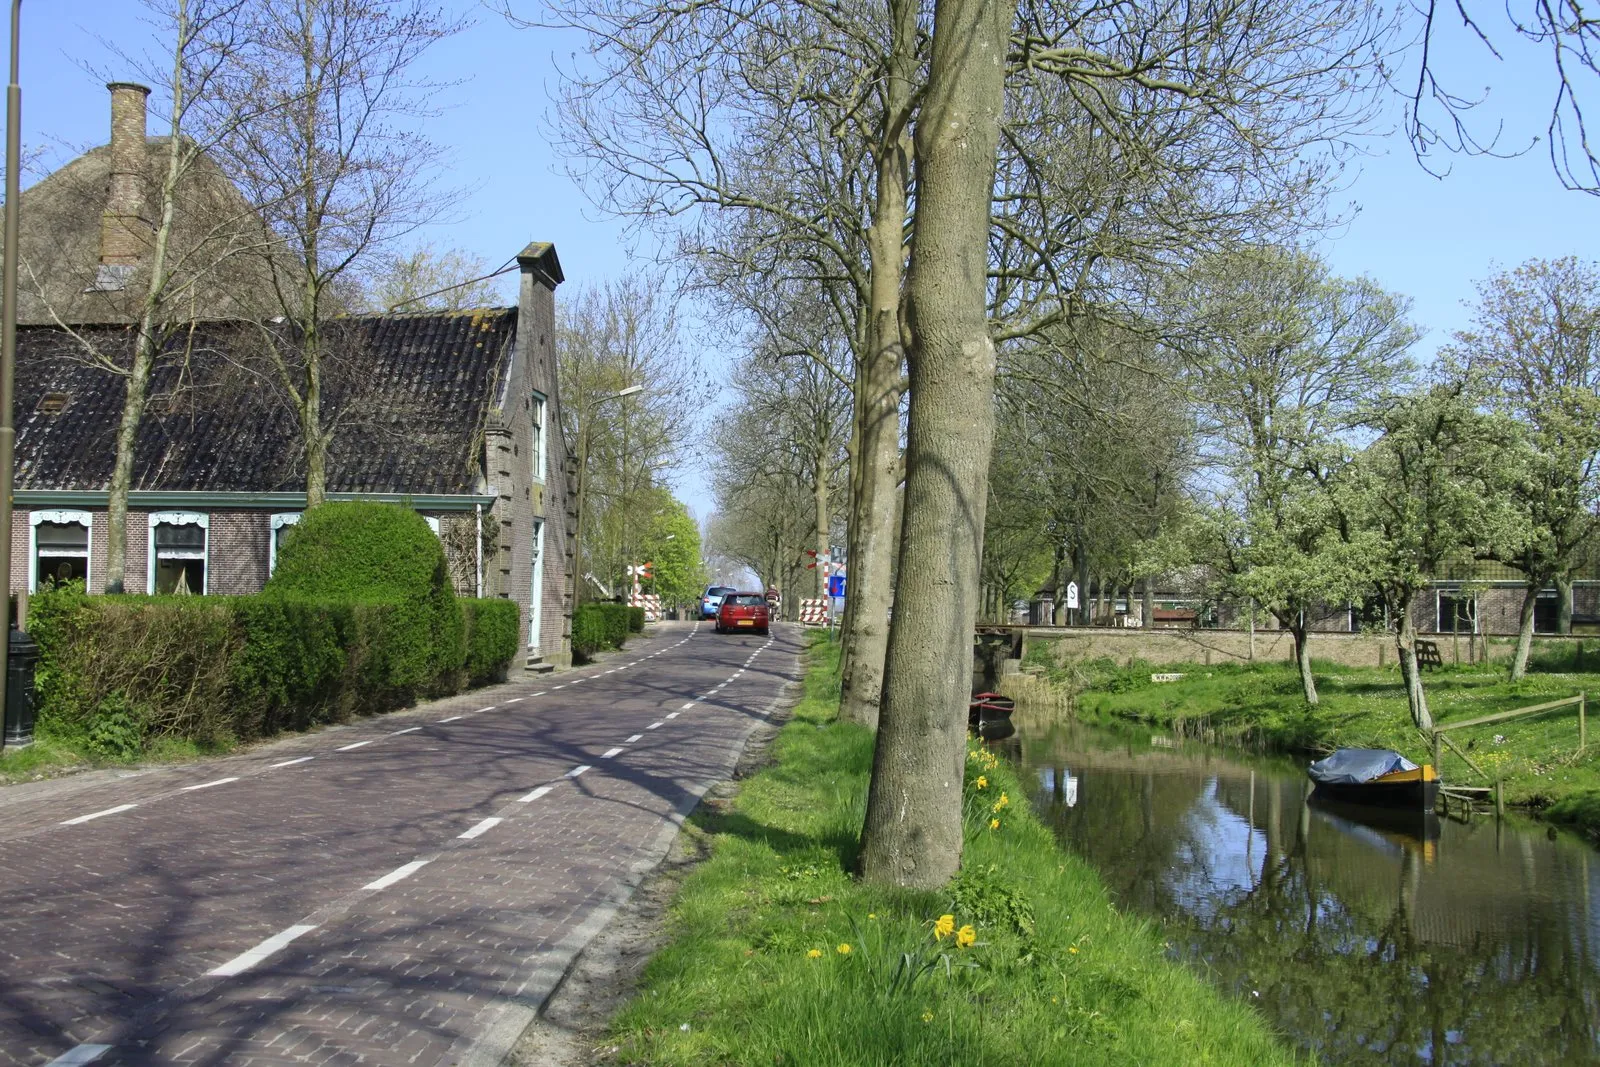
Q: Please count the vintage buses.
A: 0